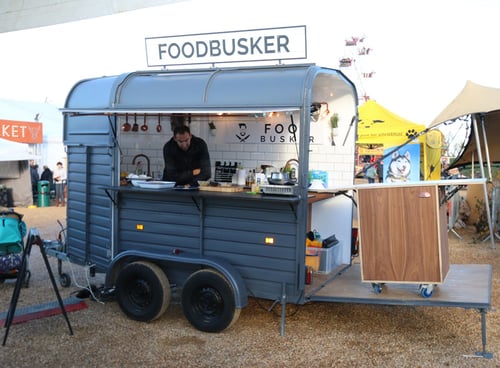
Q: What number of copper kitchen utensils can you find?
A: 4